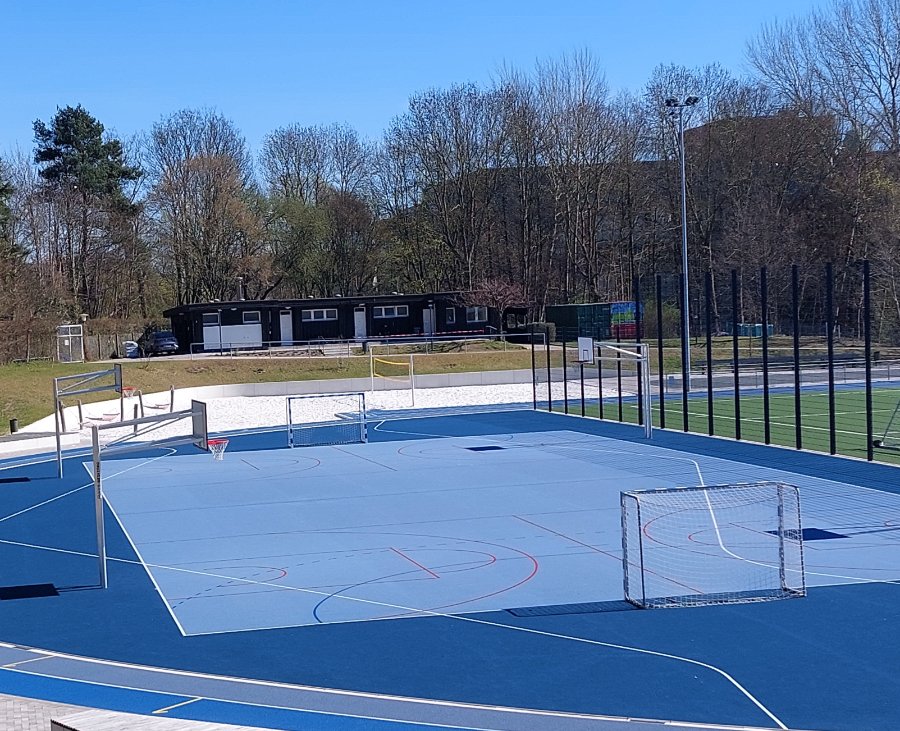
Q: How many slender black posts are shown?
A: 15